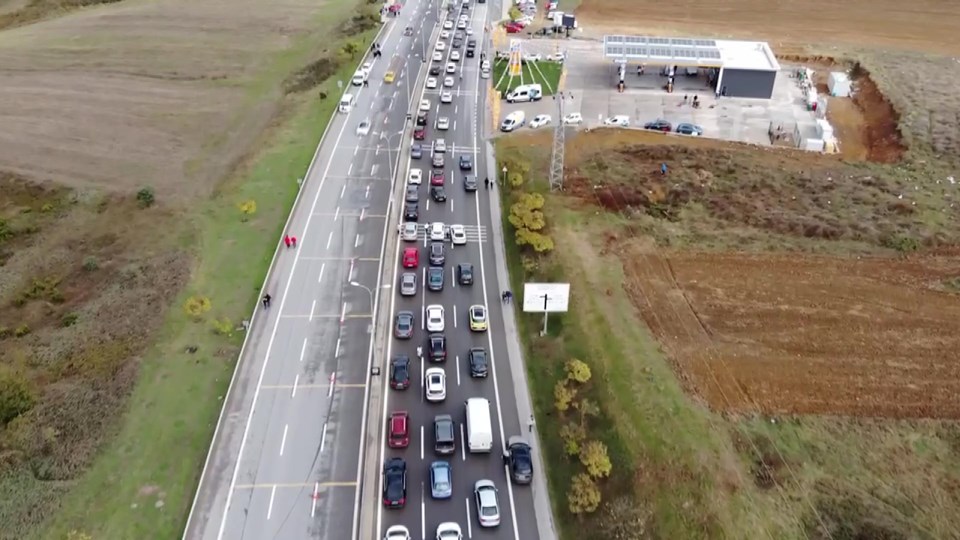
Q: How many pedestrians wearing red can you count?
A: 2